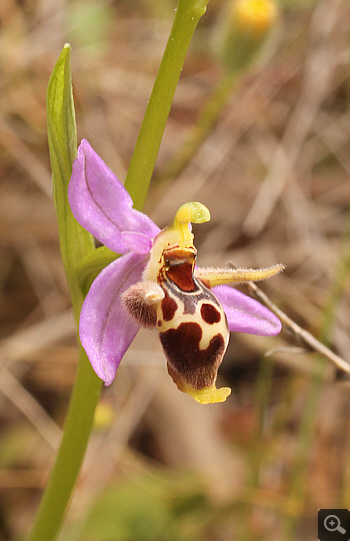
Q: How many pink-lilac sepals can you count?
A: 3